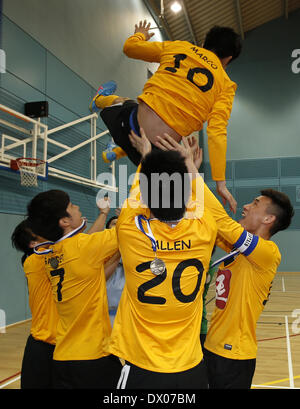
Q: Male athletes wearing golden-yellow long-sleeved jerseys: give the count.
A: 5